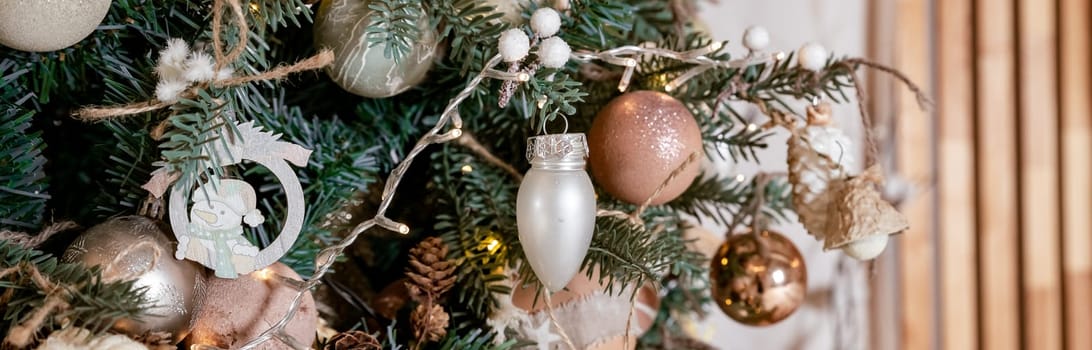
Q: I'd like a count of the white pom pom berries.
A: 5